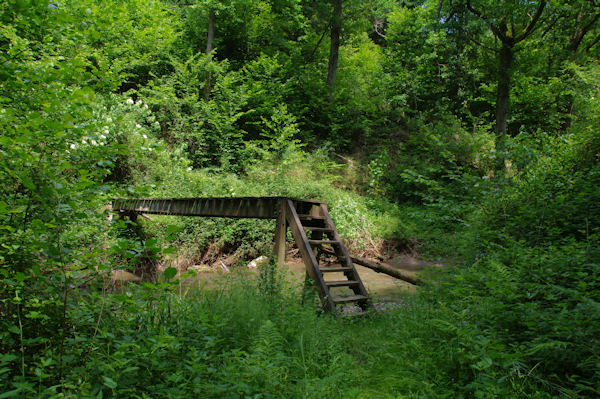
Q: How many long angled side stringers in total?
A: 2